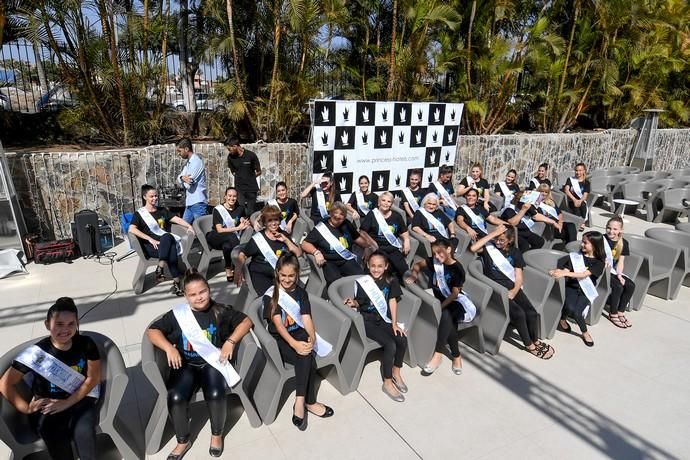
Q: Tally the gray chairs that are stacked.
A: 0